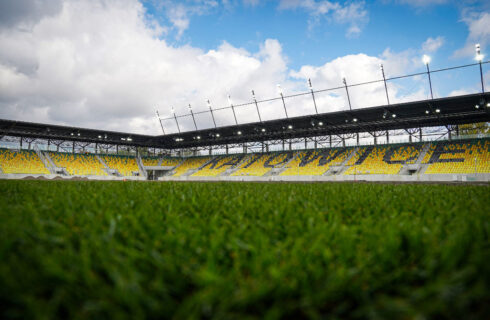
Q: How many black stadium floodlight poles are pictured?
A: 12